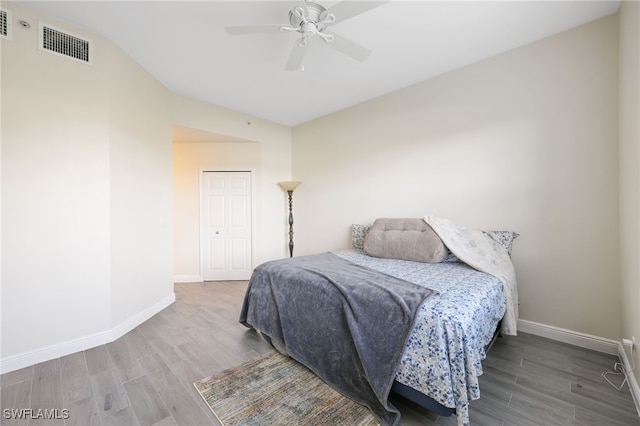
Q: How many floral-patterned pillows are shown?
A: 2